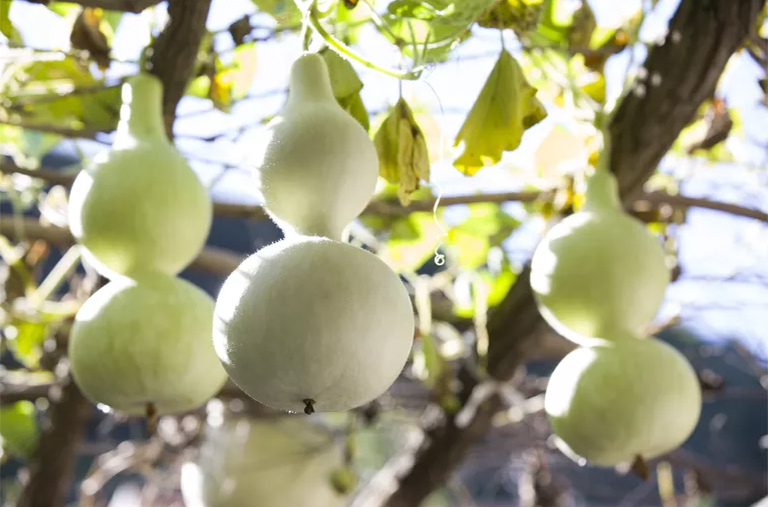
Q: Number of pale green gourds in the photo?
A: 3